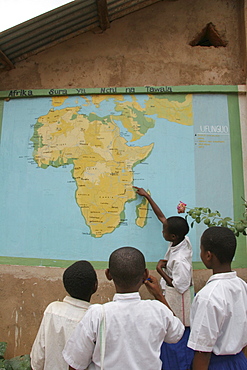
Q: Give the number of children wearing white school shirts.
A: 4